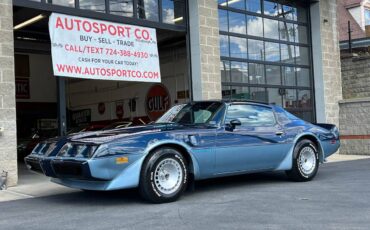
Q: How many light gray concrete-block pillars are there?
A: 3